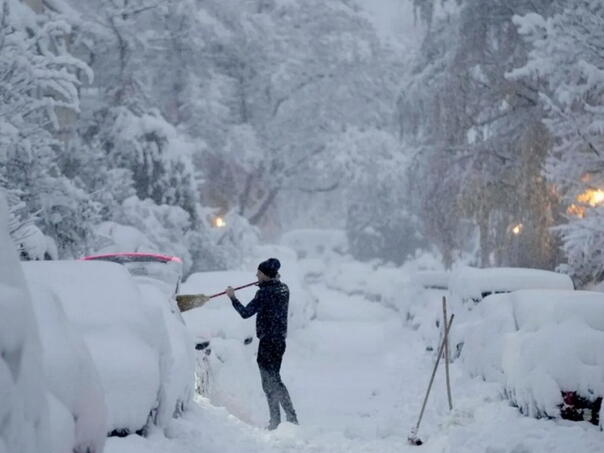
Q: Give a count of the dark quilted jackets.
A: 1